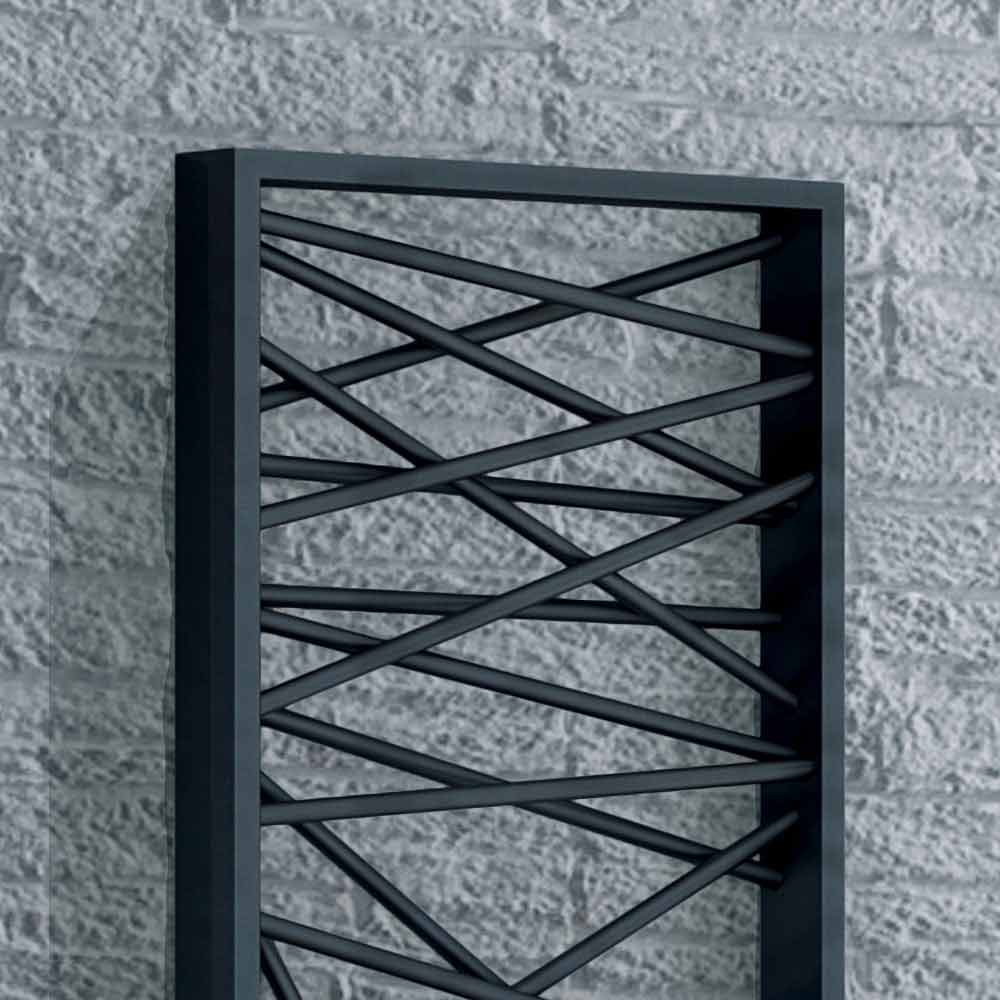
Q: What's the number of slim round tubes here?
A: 15